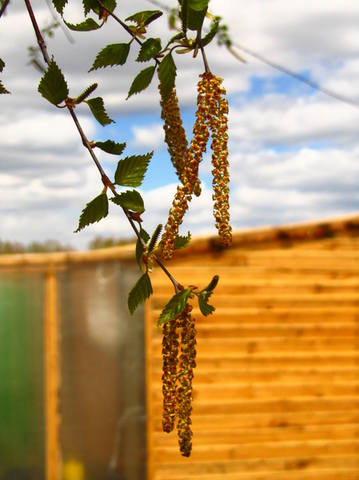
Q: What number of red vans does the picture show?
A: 0